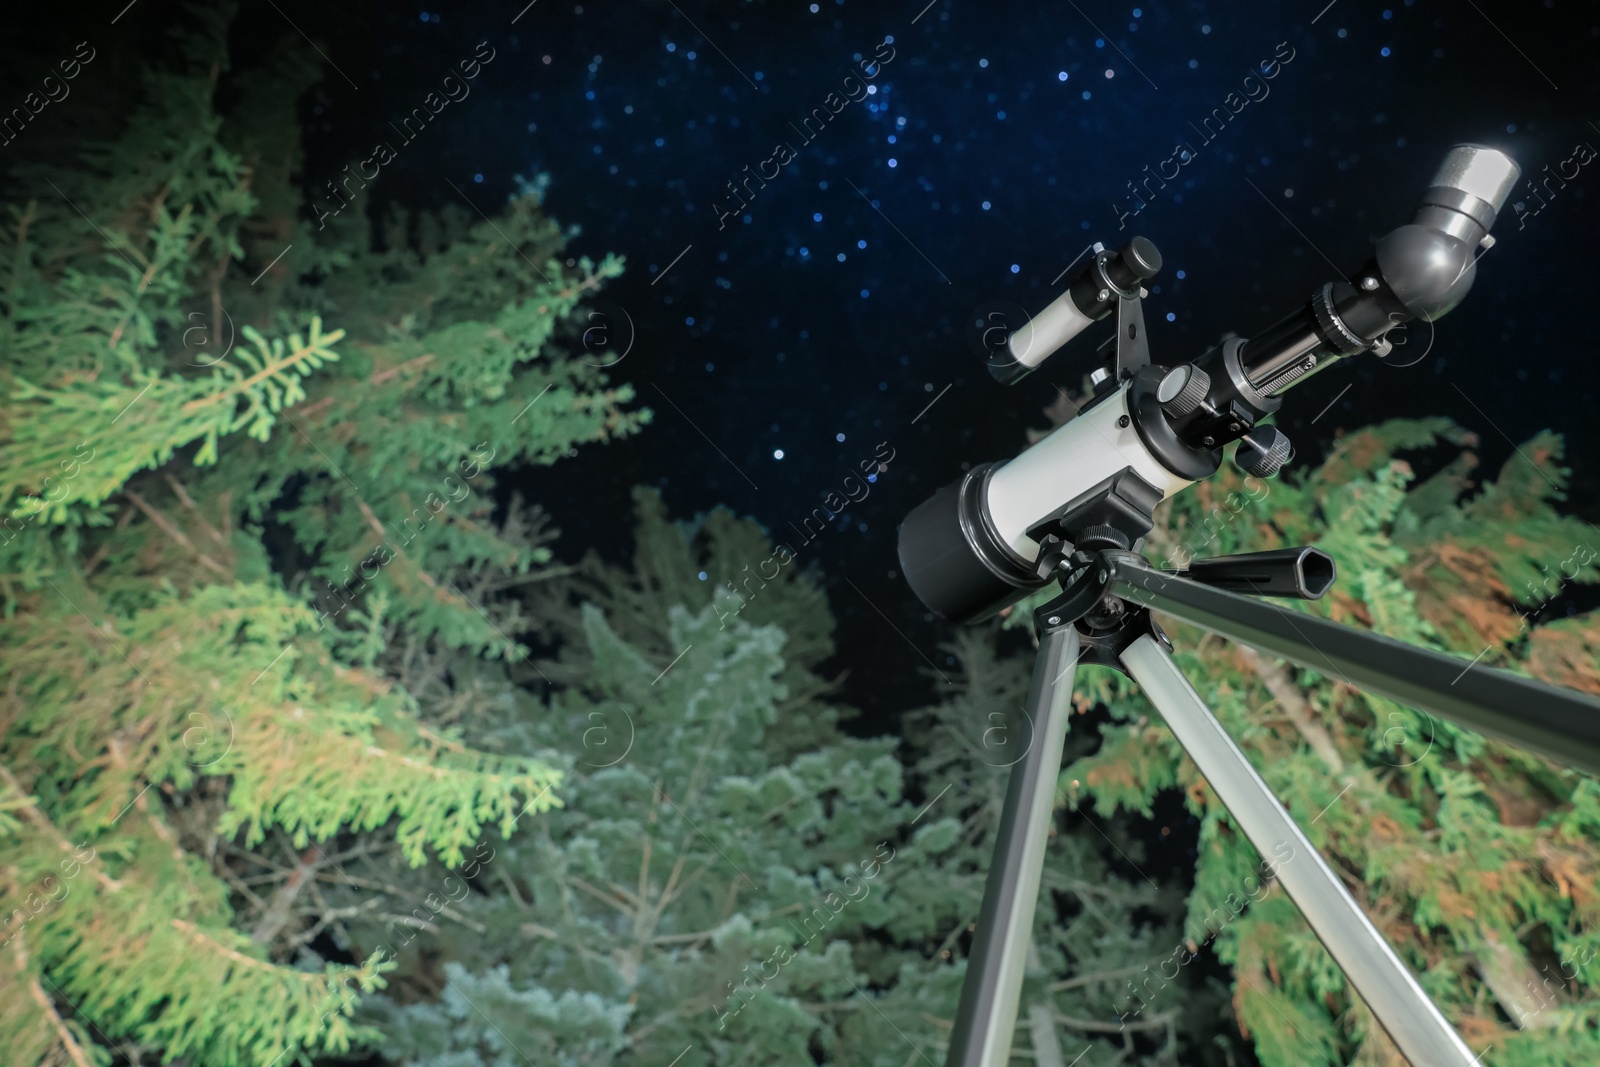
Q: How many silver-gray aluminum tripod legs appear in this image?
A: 3